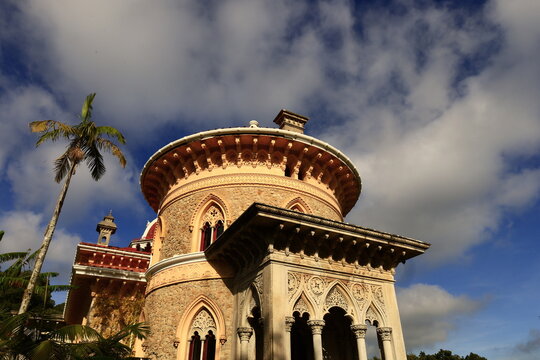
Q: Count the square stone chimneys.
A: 1